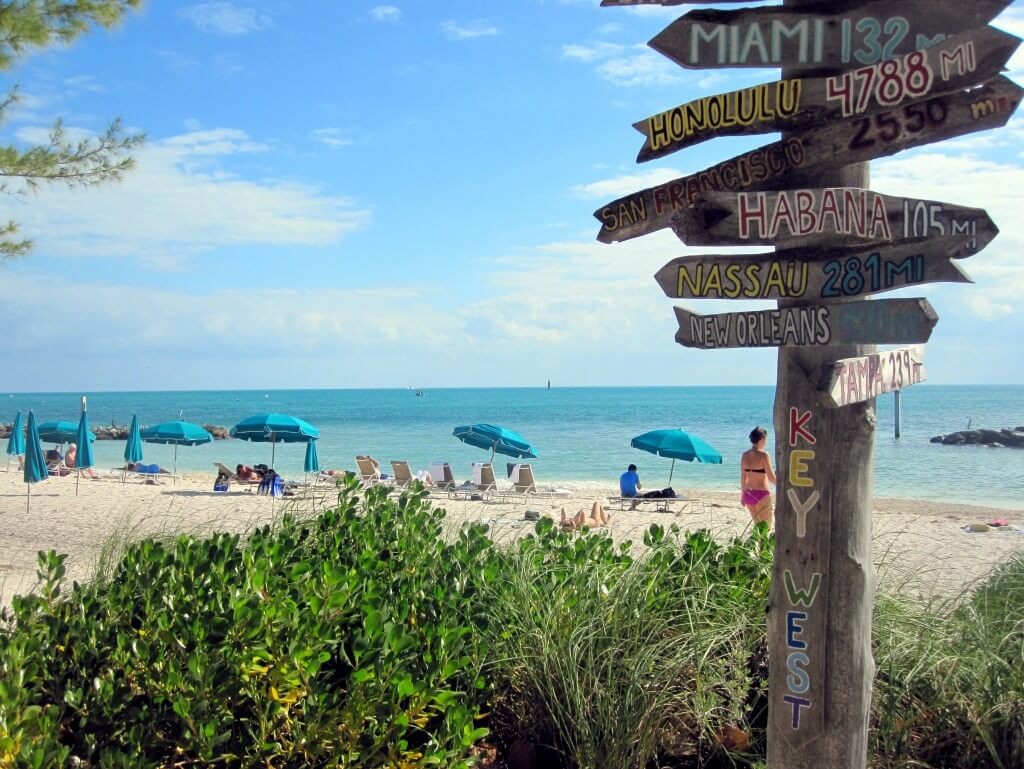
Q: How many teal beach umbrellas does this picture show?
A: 10